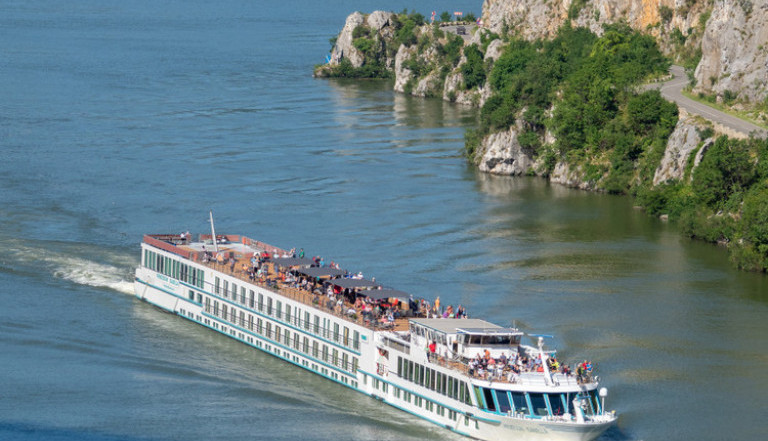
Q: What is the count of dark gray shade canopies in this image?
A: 4